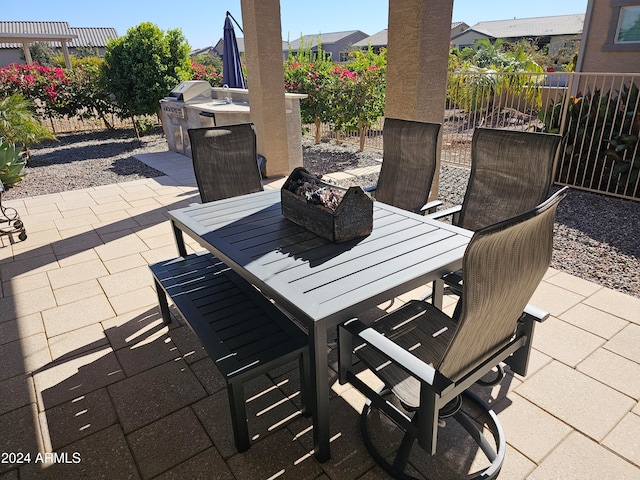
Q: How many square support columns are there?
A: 2